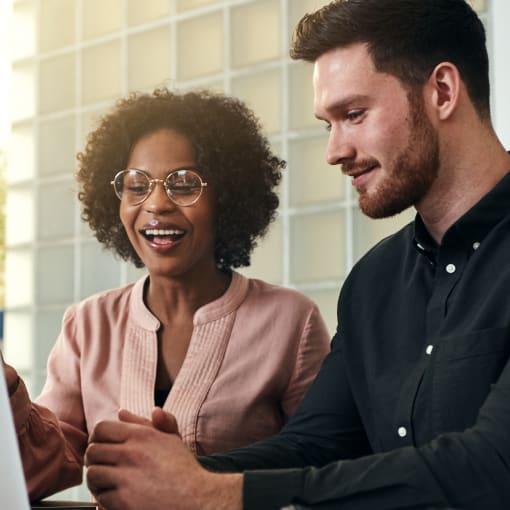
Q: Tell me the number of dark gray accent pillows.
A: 0